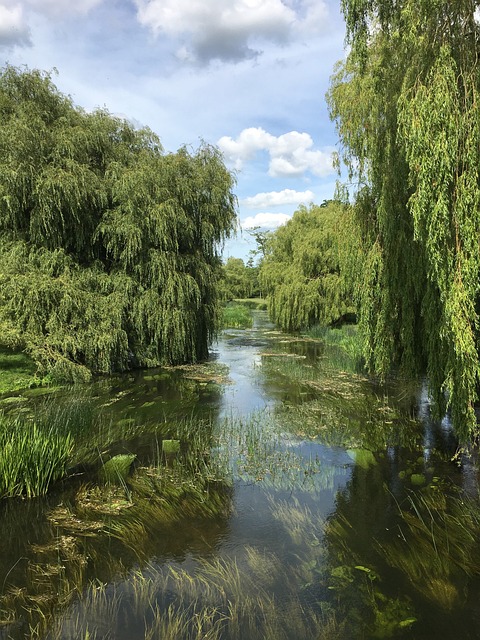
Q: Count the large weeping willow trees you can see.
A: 3